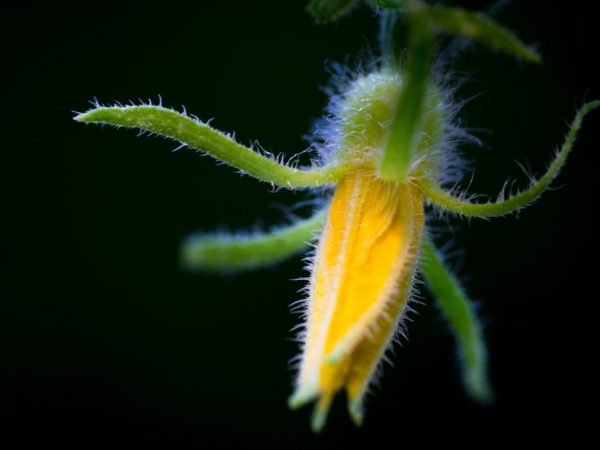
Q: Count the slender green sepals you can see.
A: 5